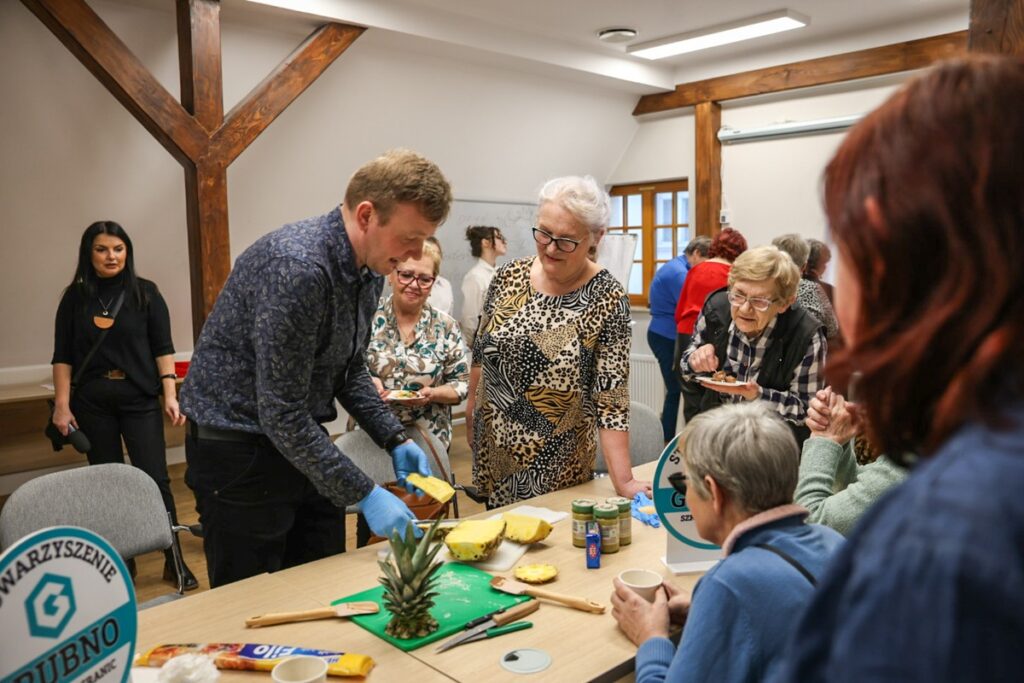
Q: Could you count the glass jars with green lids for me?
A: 3